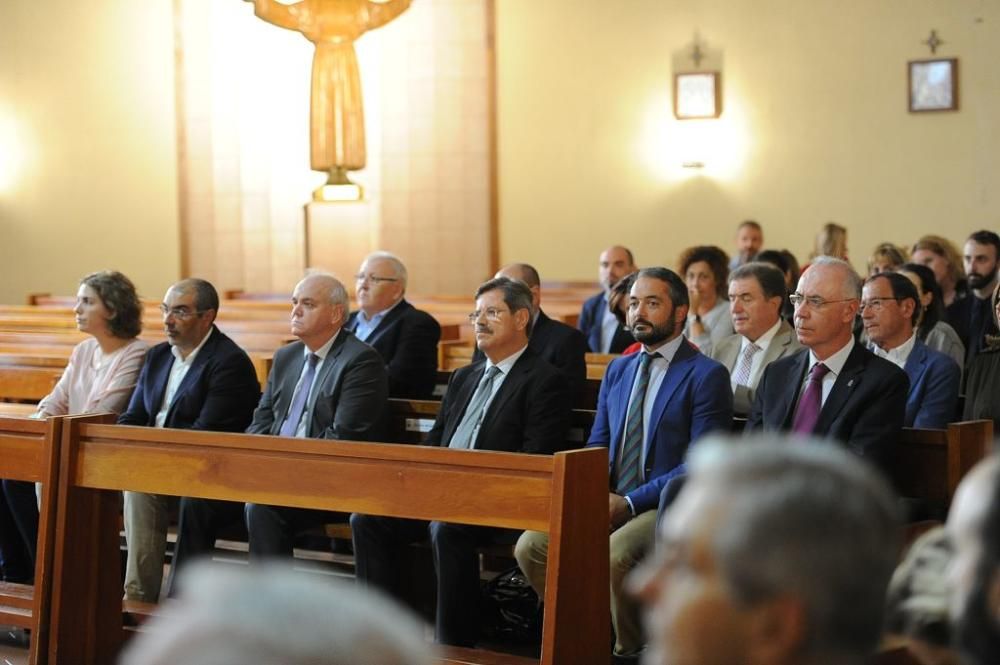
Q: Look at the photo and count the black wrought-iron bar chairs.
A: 0